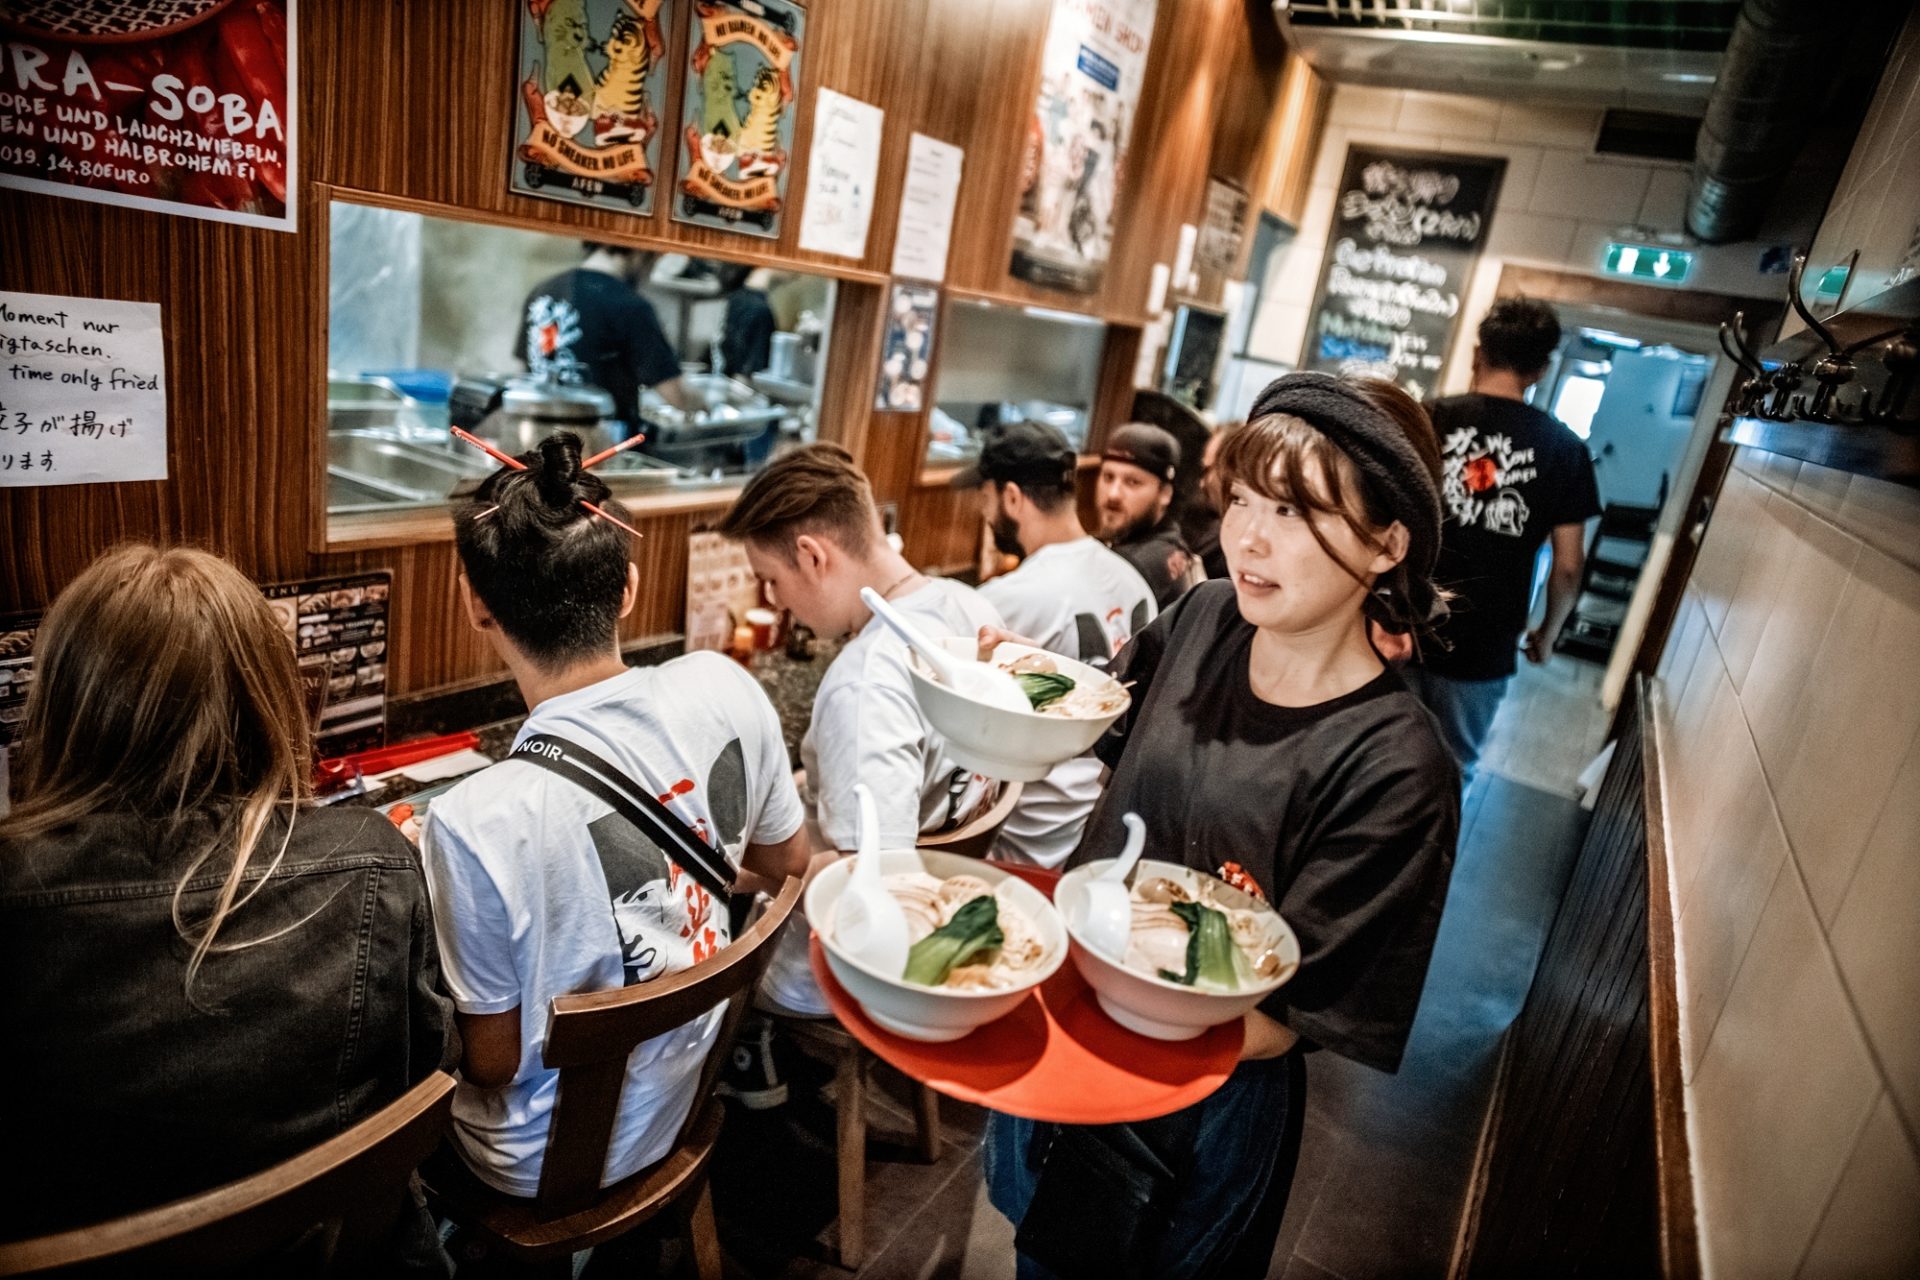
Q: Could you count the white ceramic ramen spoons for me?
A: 3